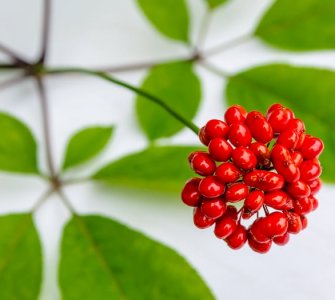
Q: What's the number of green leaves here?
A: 10